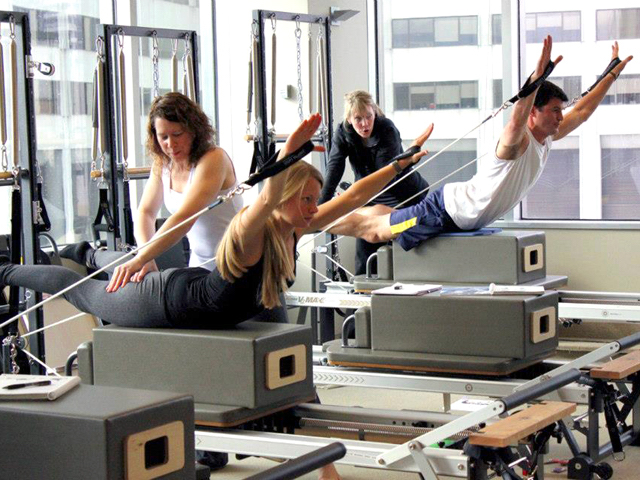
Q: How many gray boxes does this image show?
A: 4